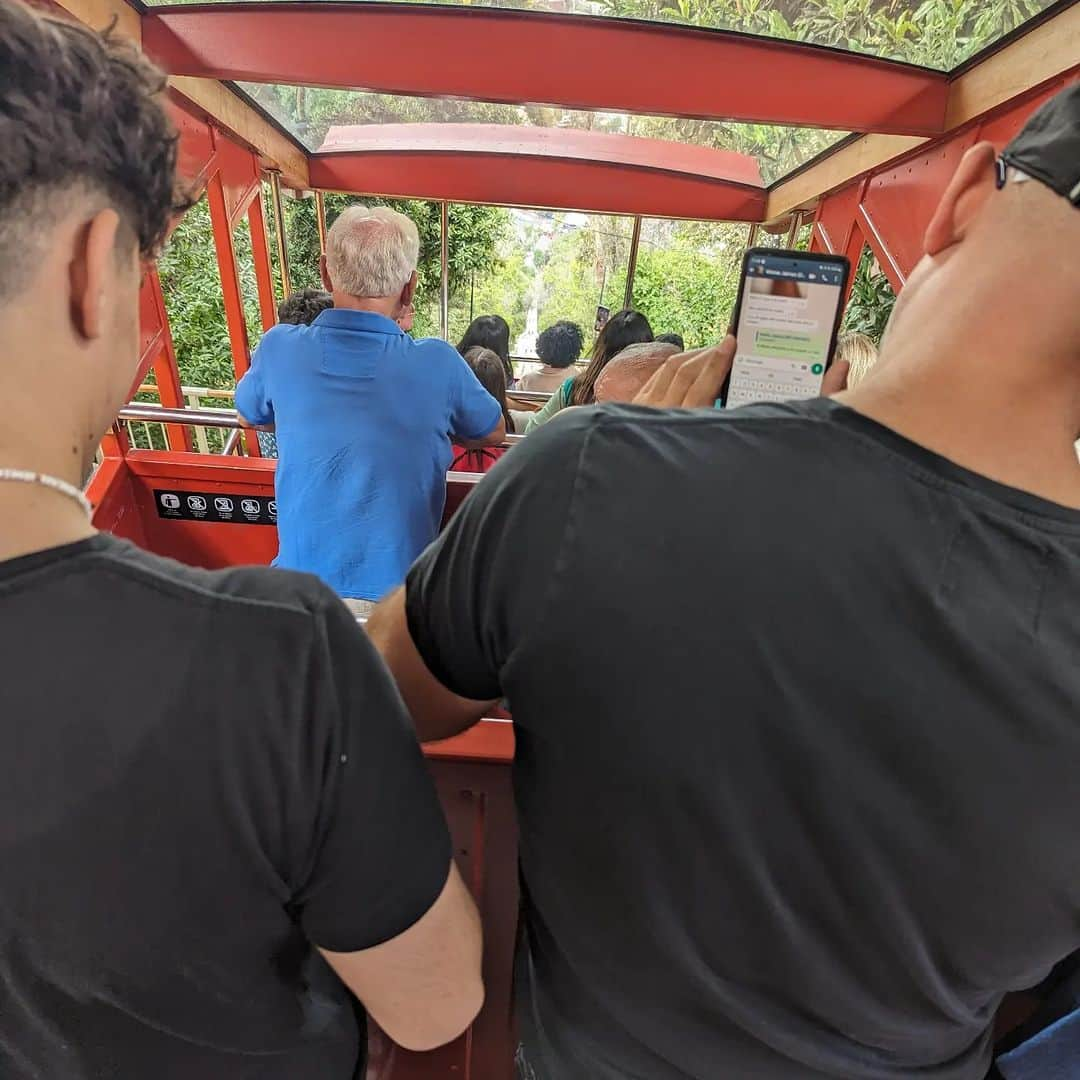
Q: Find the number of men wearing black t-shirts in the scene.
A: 2